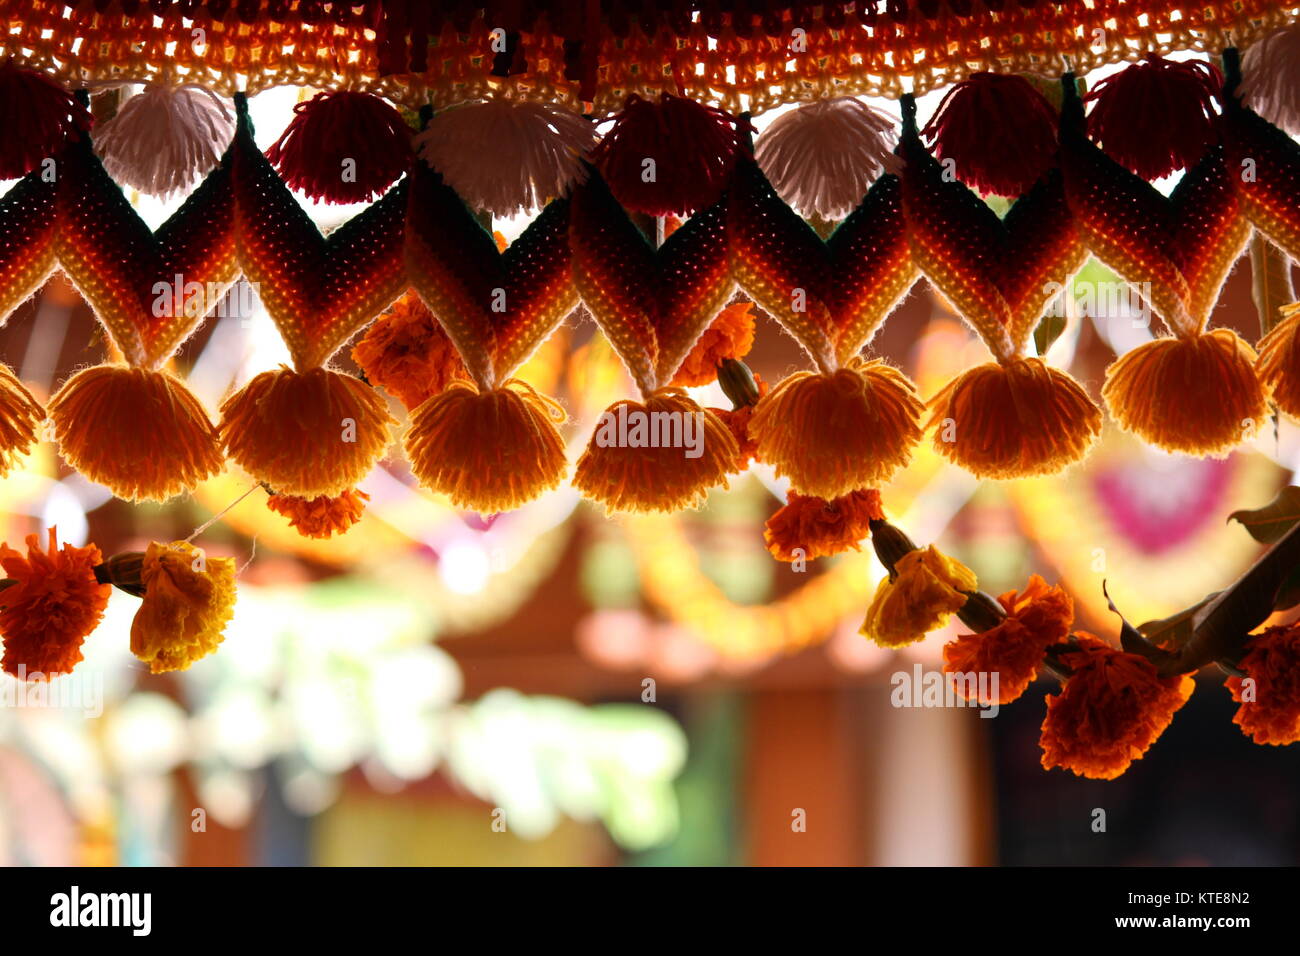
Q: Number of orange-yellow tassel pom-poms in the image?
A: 9